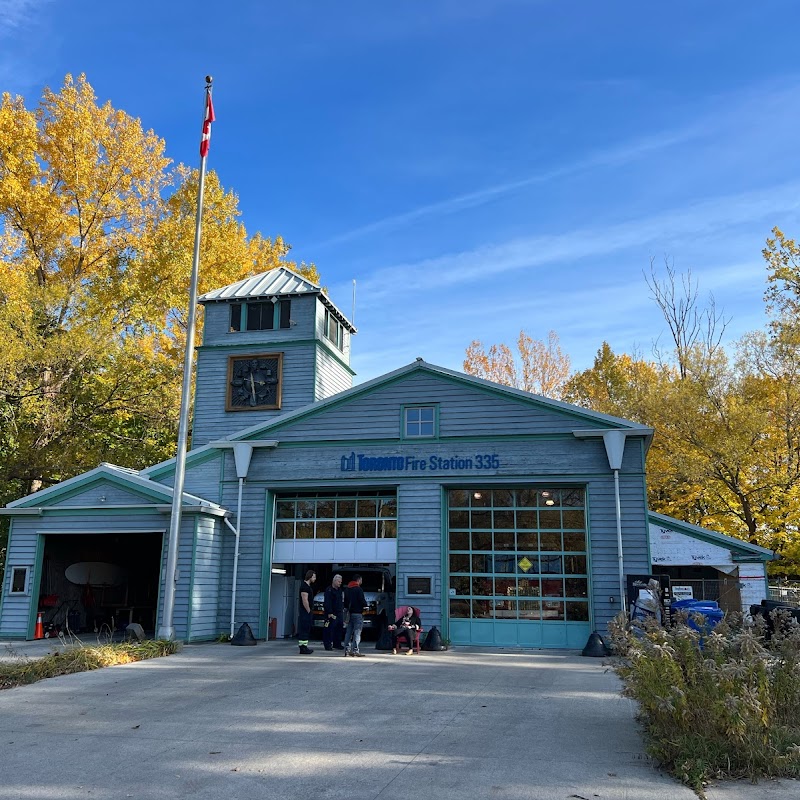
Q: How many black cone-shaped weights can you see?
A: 4